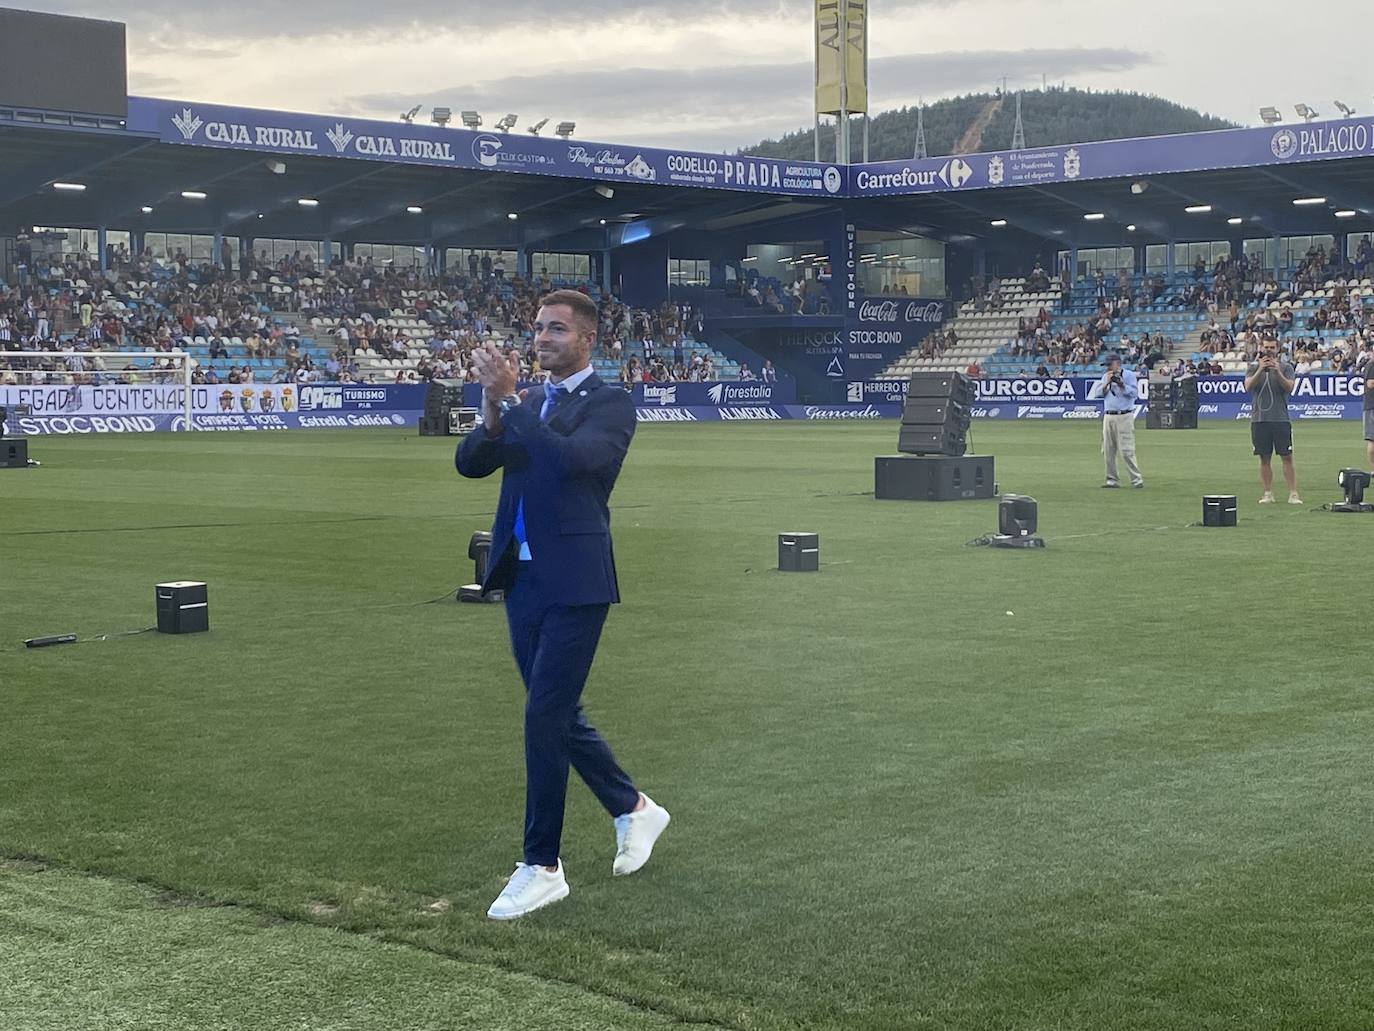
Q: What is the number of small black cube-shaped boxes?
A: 3